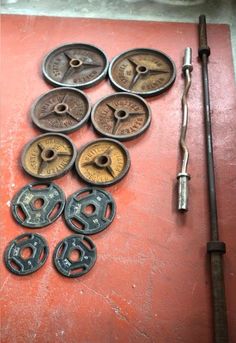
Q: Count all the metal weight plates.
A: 10